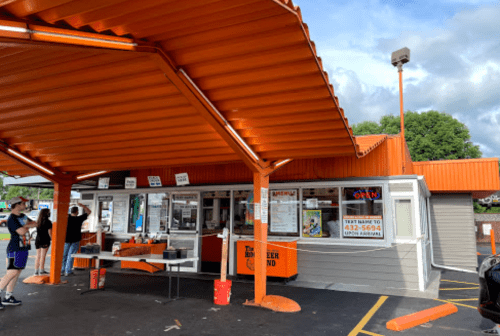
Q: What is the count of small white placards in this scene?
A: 4